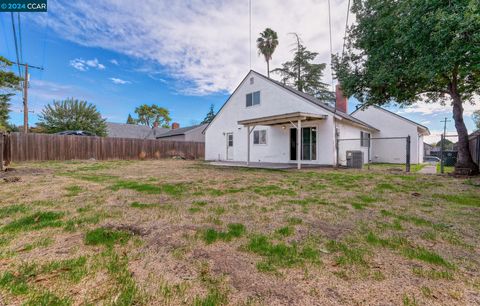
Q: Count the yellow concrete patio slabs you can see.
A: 0